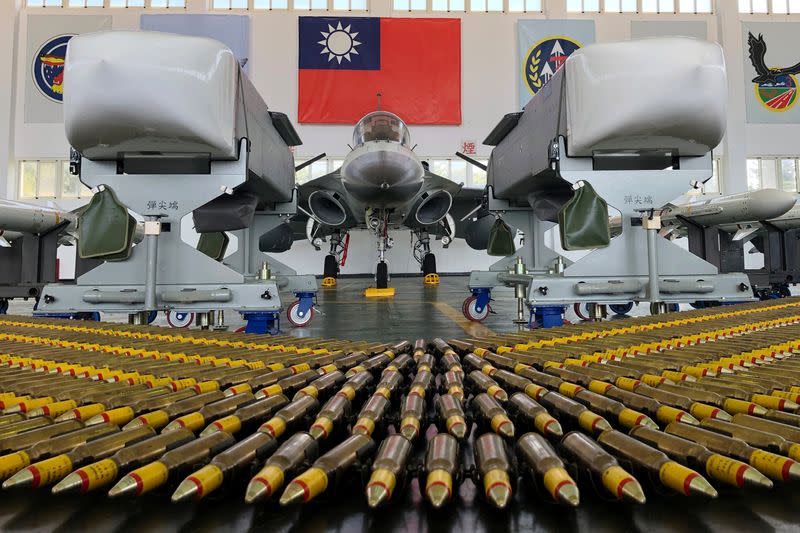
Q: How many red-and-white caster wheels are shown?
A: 4